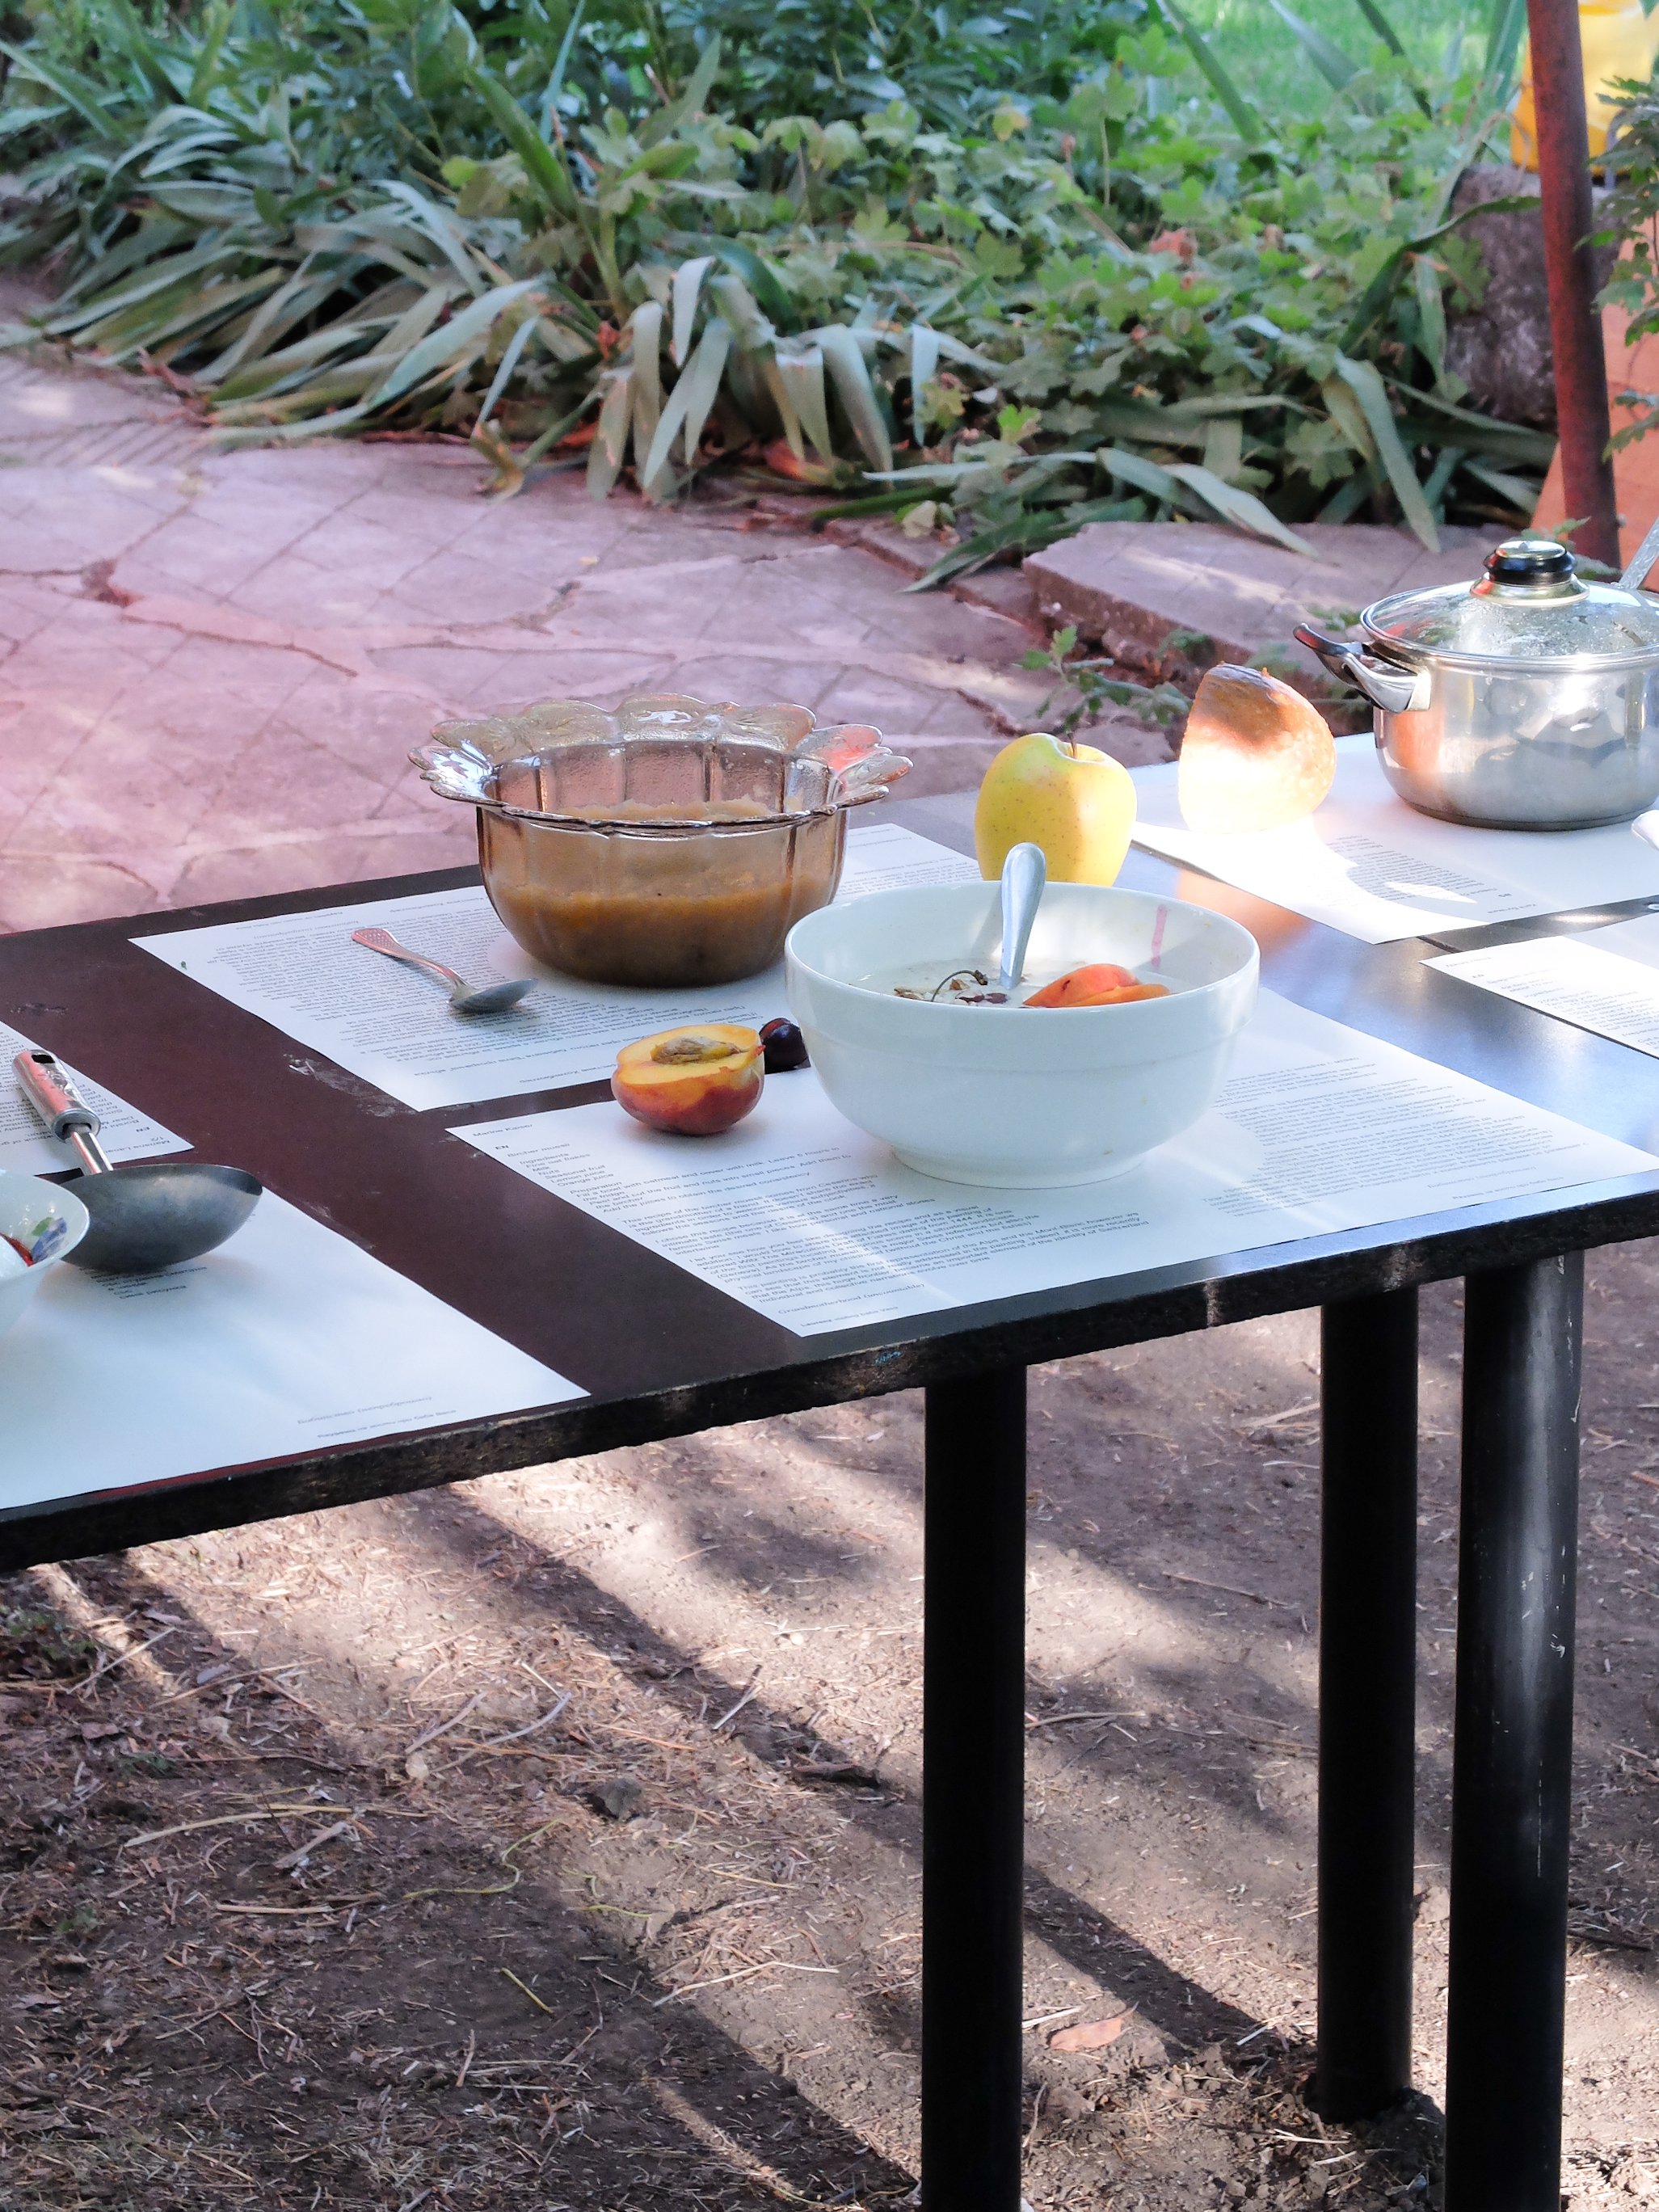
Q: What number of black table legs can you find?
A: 3